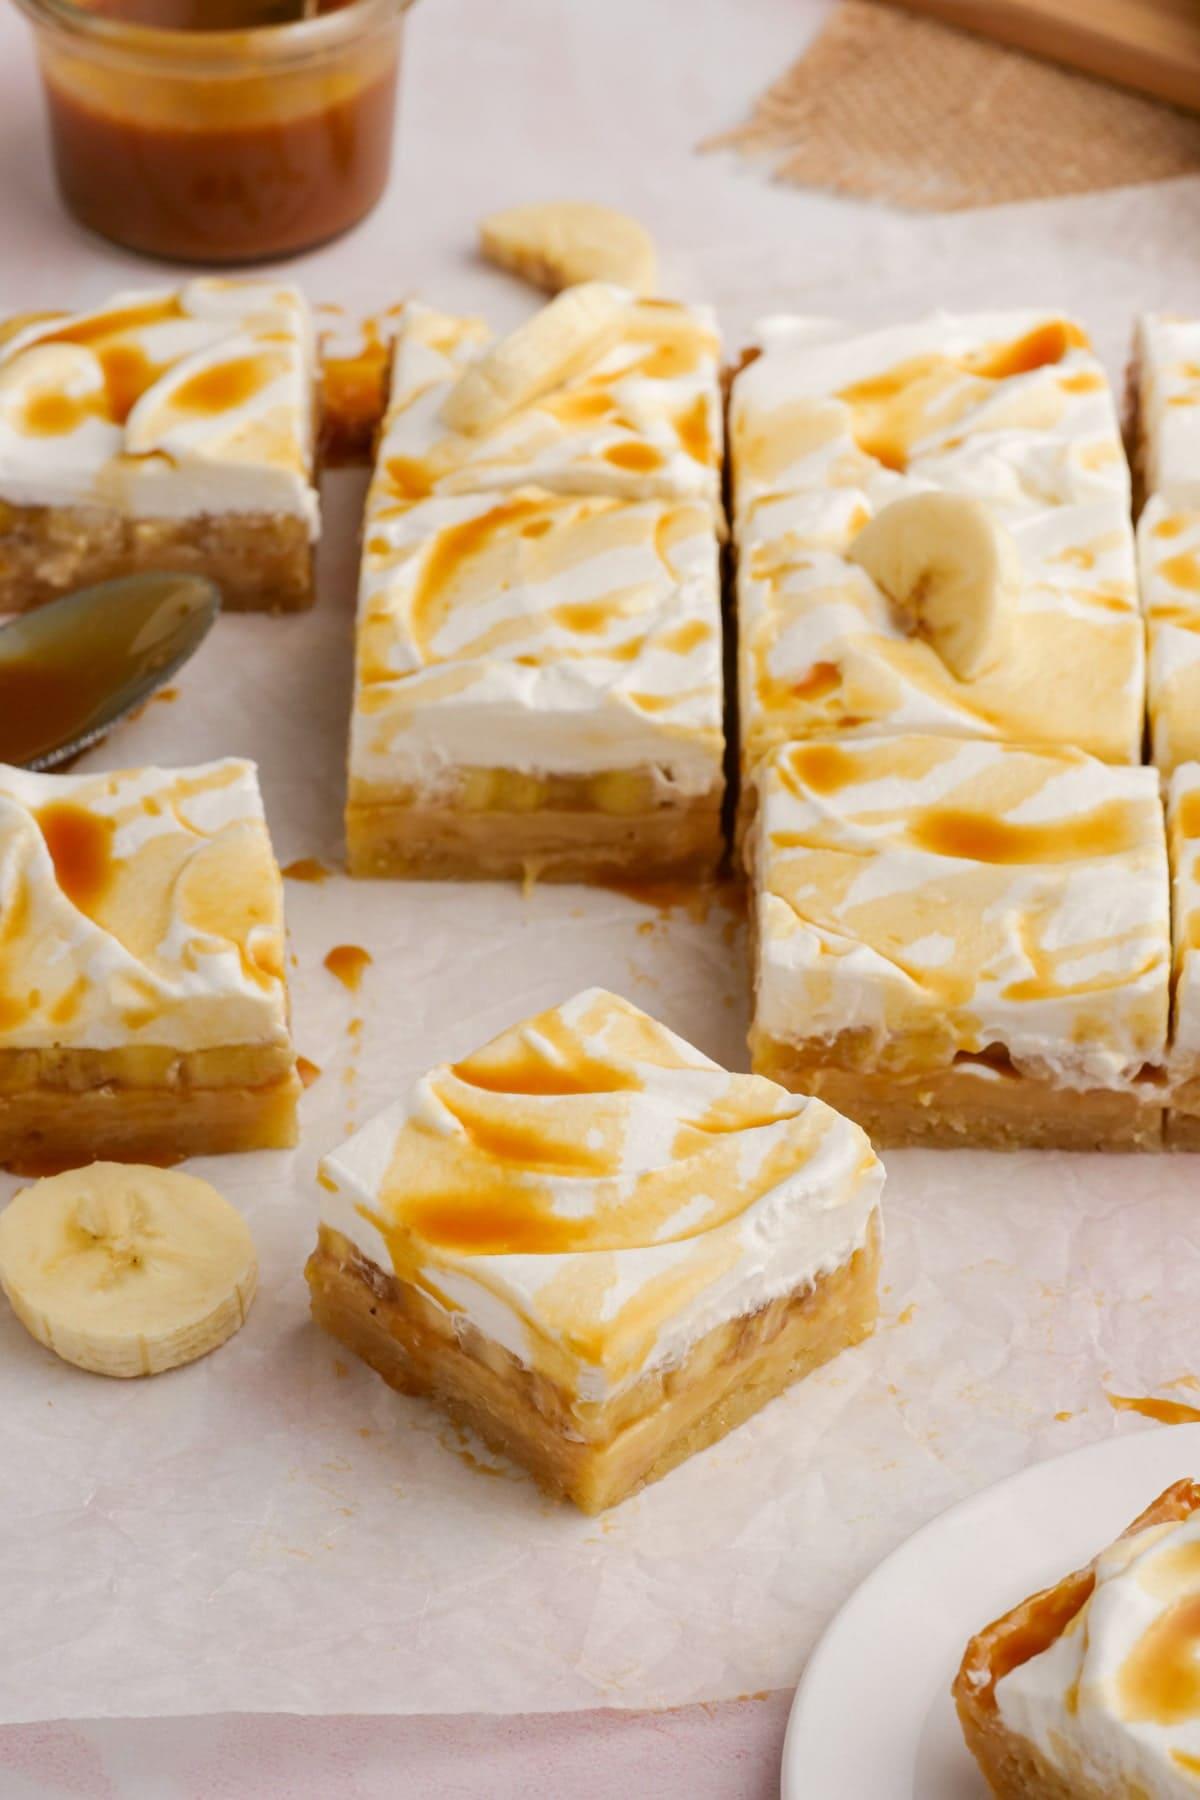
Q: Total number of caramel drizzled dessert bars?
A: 12